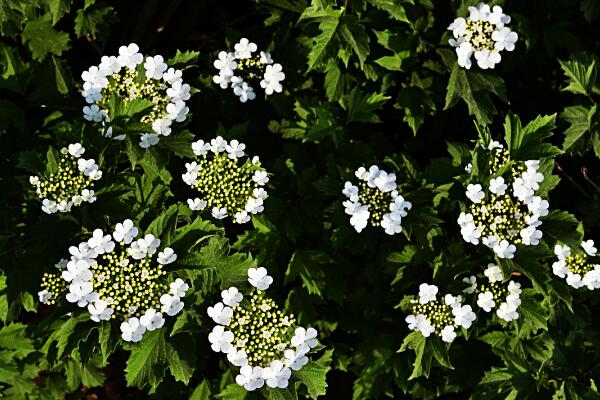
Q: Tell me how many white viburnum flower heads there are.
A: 12